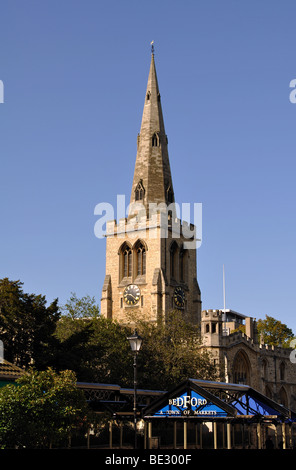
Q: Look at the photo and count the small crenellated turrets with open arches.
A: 1